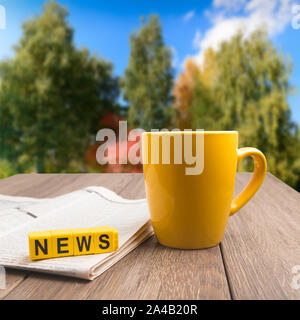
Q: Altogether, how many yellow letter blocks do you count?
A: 4